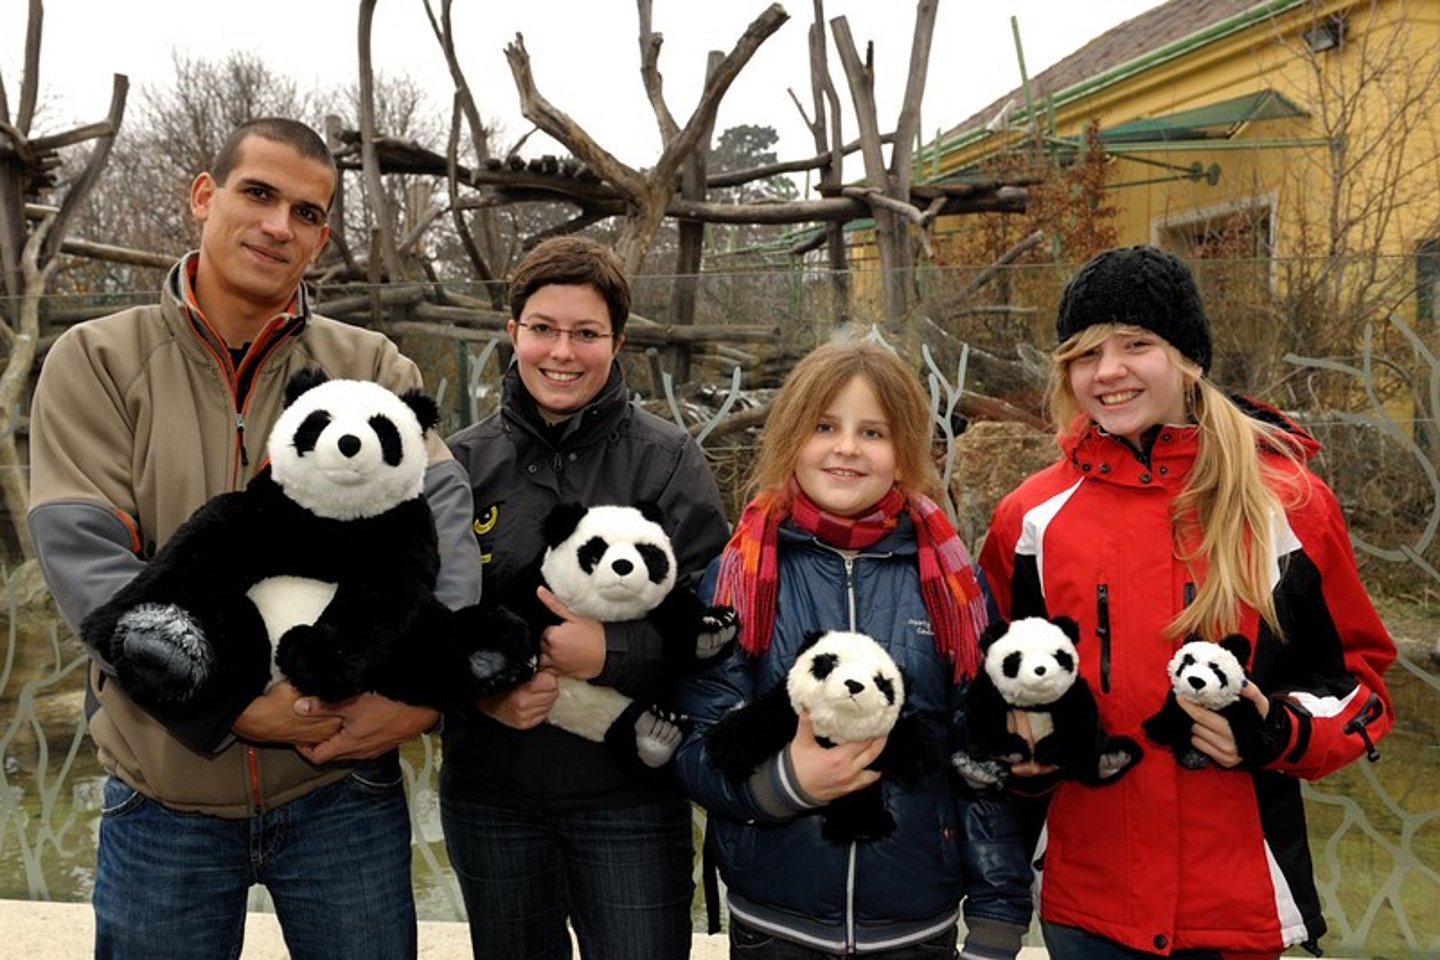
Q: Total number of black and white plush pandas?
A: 5